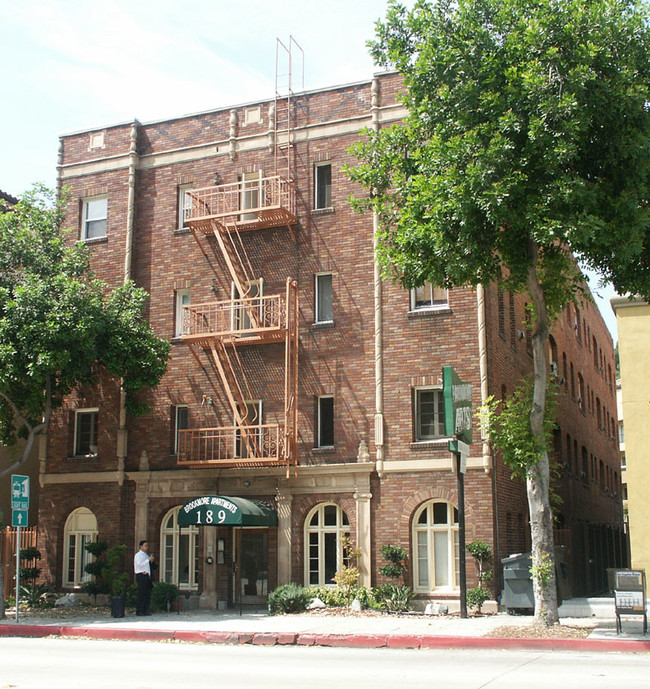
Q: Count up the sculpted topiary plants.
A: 4